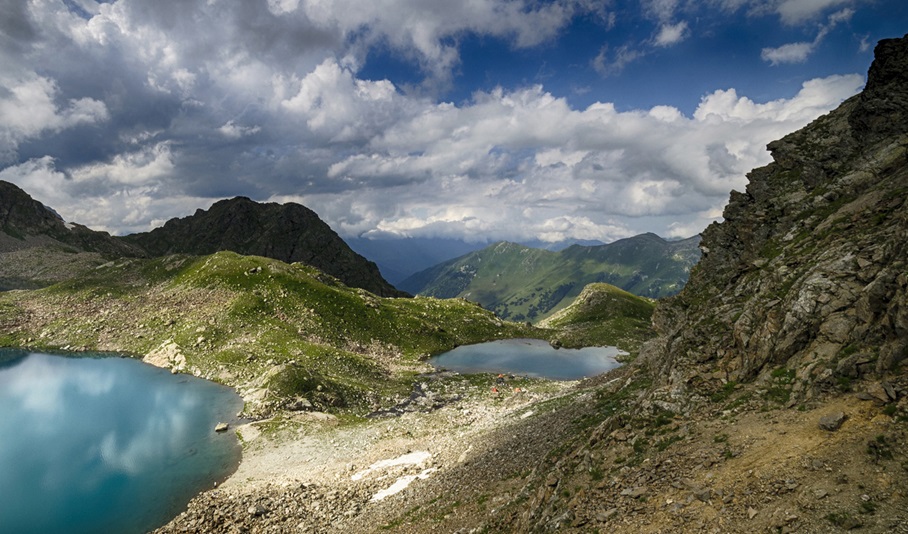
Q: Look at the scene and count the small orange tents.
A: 3